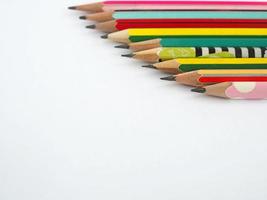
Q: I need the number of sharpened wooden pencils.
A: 9